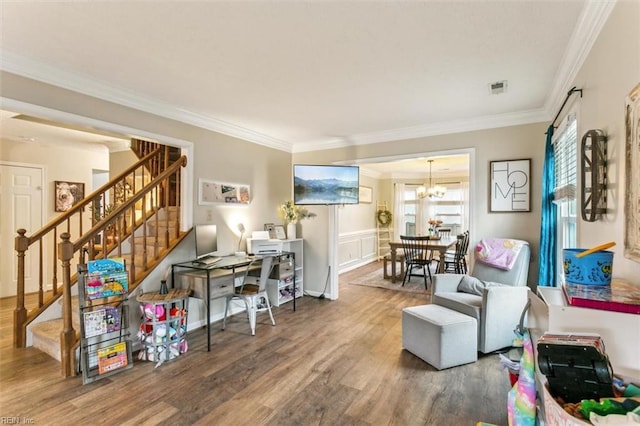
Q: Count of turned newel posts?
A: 2